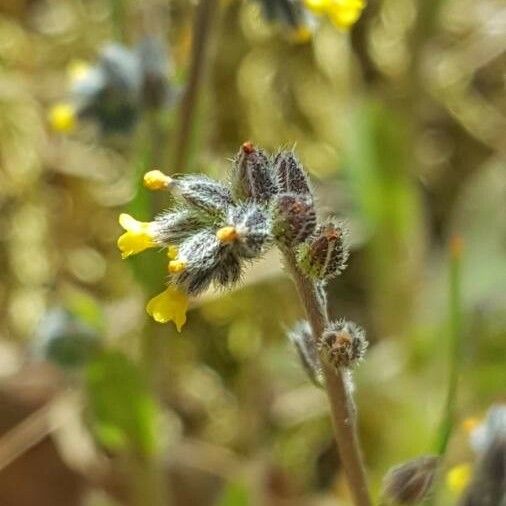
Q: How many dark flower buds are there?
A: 5